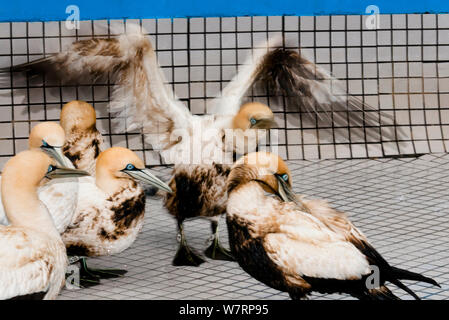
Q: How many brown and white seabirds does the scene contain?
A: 6